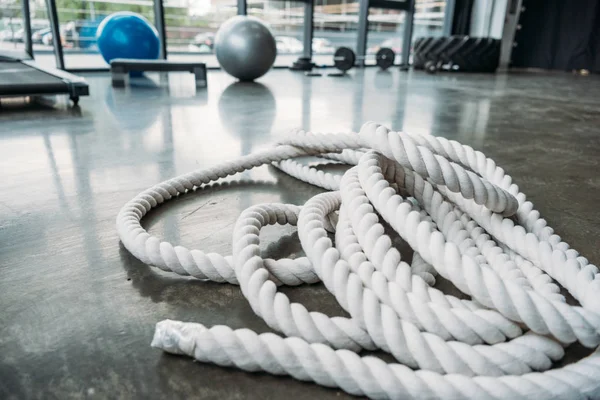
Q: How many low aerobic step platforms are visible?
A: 1